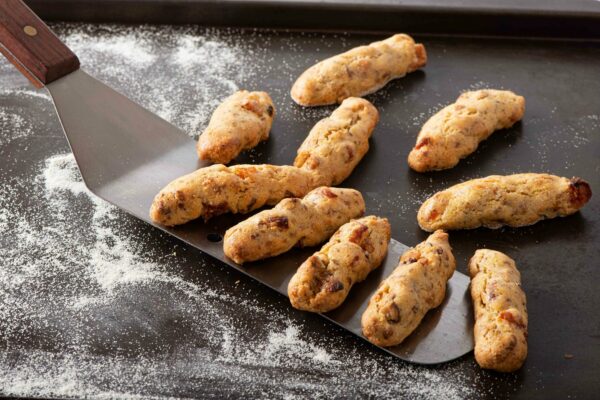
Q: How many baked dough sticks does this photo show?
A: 10